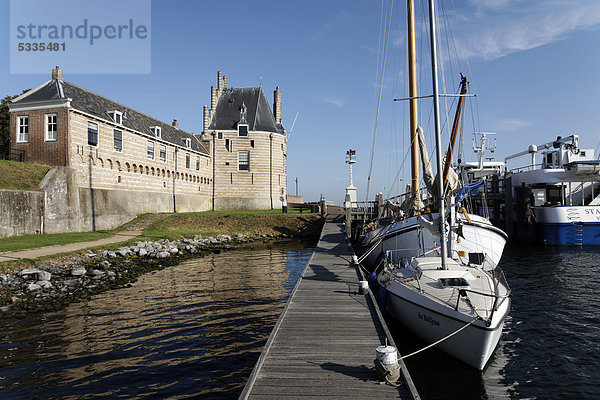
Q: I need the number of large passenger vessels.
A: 1